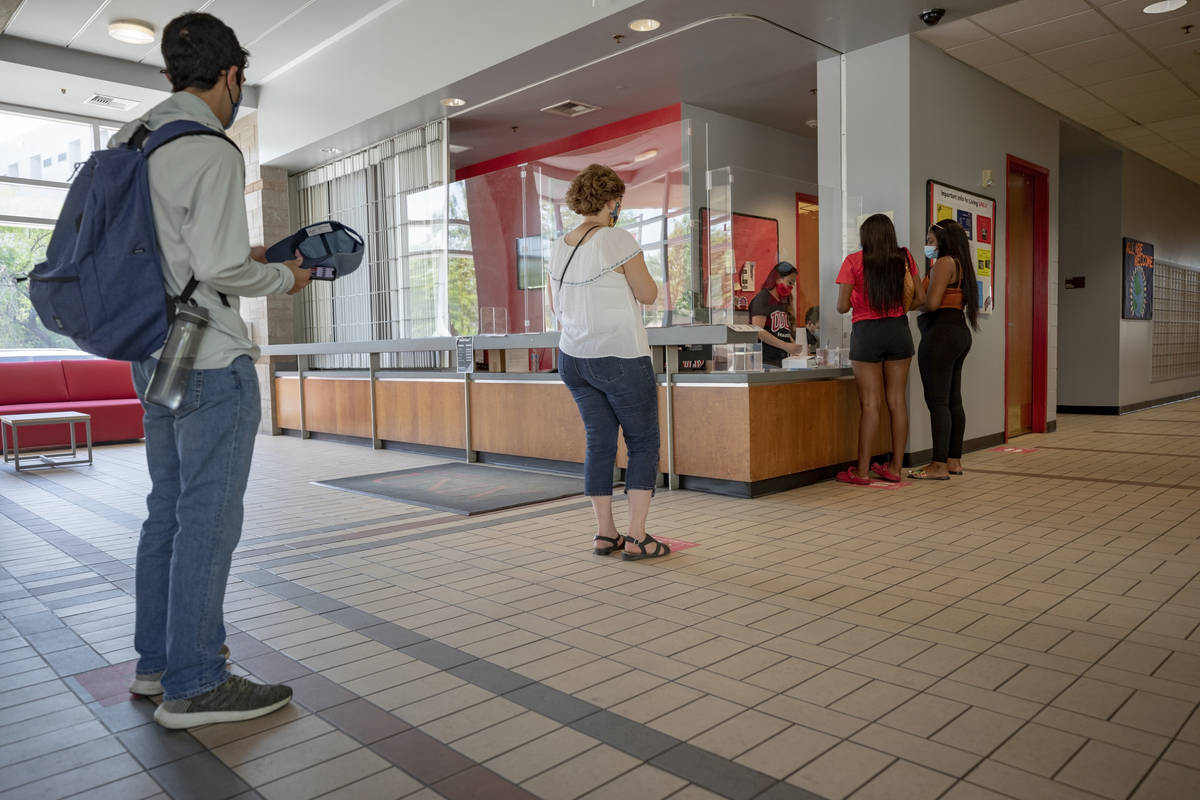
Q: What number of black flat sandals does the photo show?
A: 2